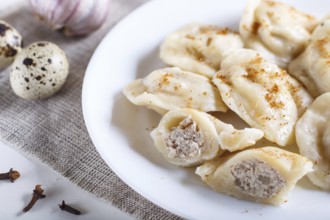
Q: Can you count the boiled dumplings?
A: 8